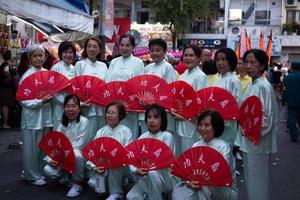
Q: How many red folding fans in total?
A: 11